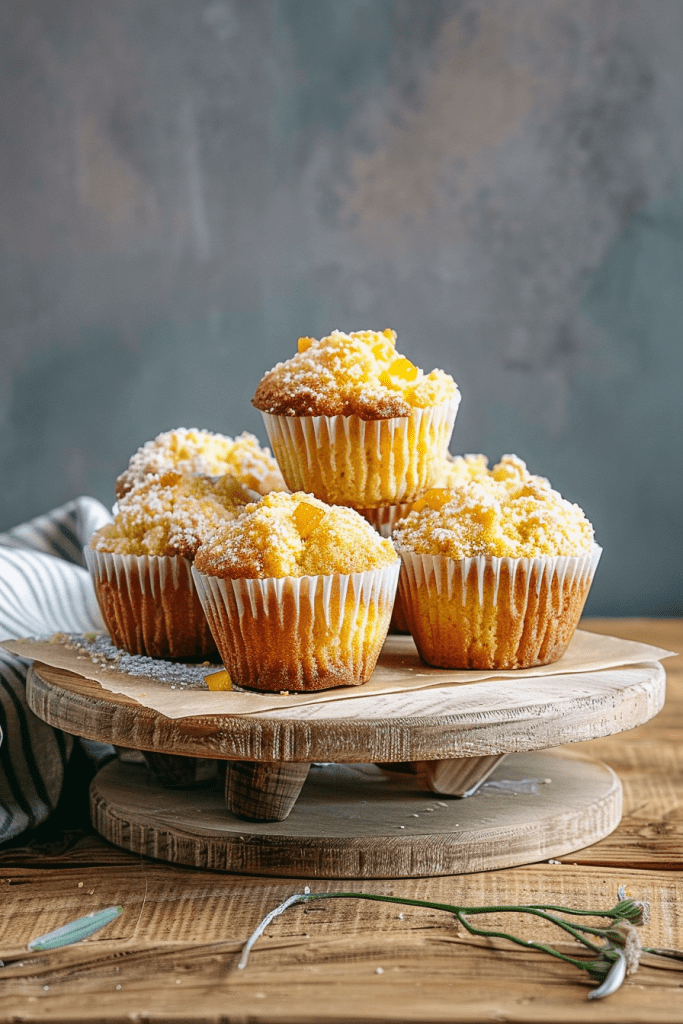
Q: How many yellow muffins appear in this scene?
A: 6